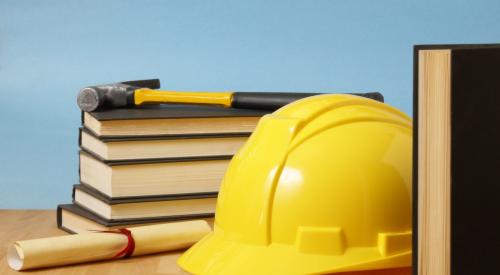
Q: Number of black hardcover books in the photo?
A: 6